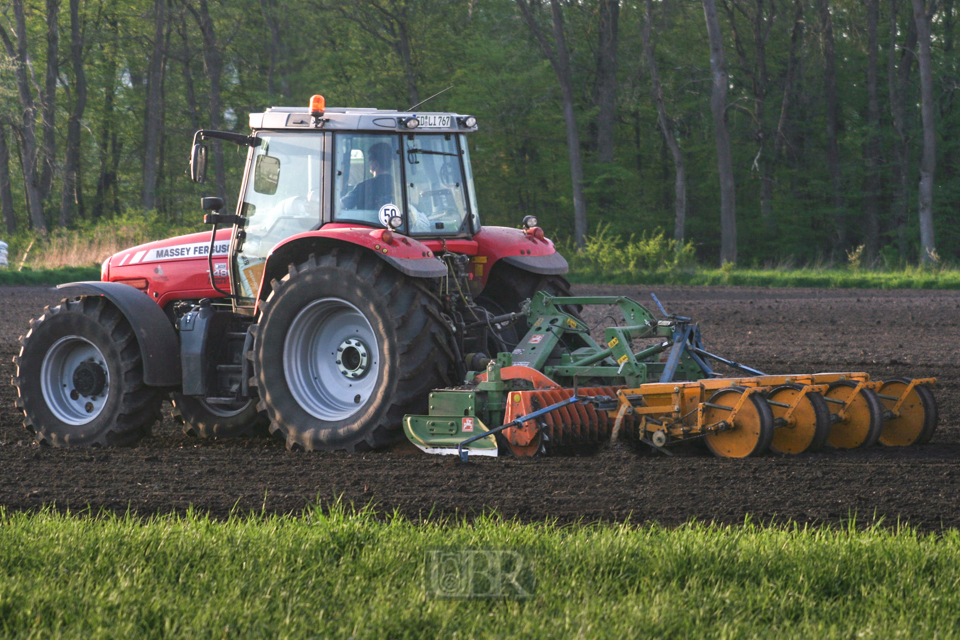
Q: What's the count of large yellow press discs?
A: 4